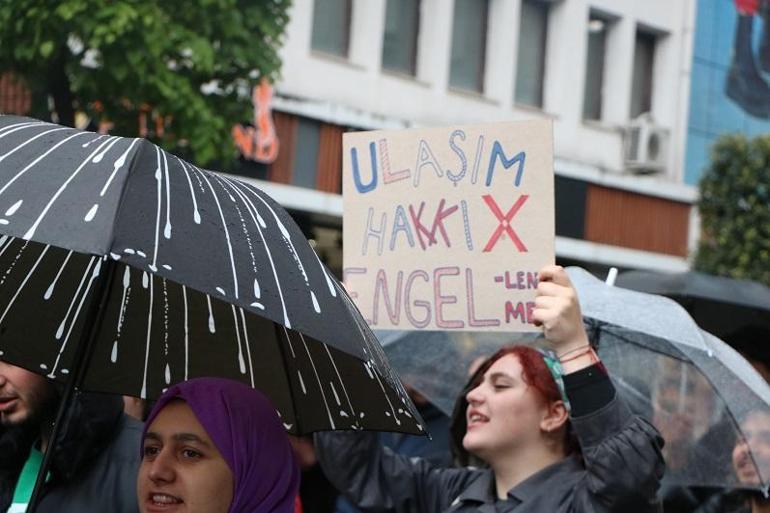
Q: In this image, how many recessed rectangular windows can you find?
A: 6